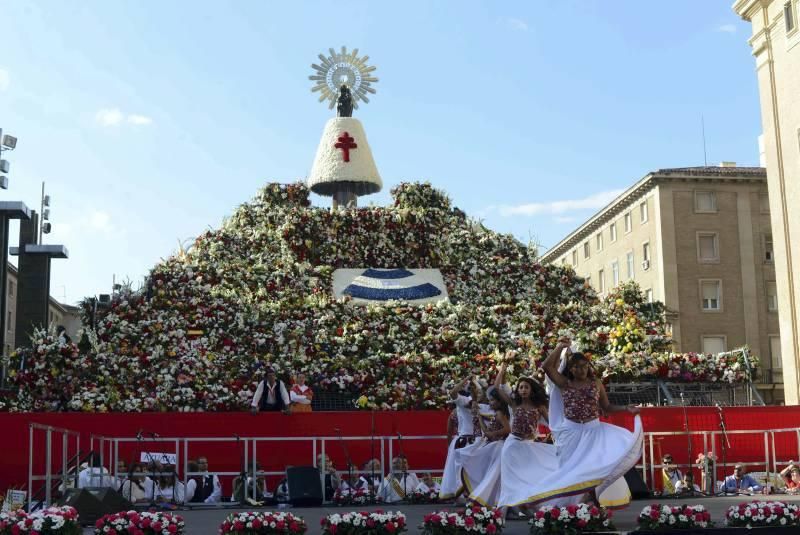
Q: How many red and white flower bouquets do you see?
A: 8